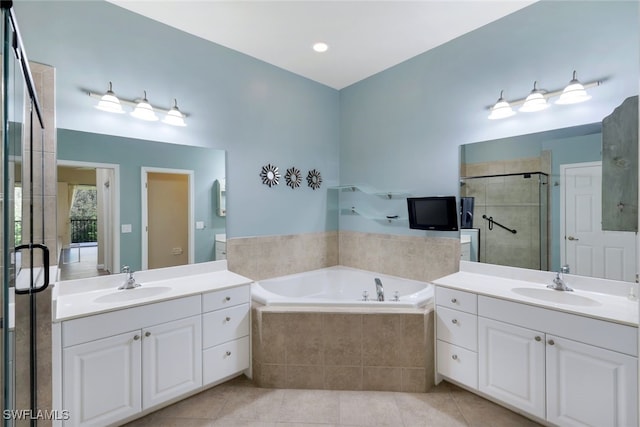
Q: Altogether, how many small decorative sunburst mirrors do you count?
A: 3